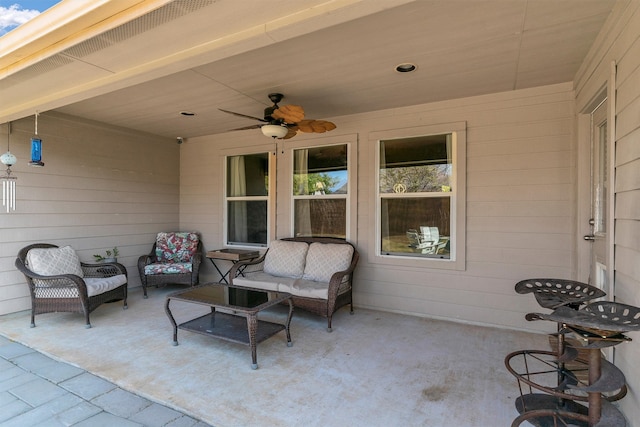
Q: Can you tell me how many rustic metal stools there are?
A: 2